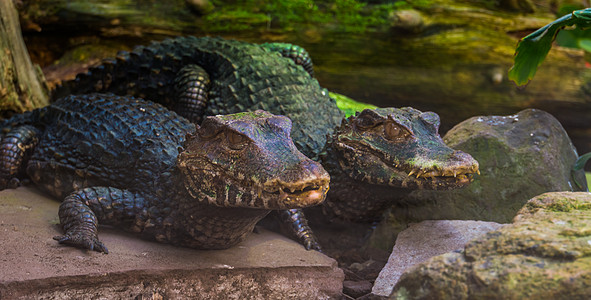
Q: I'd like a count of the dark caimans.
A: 2